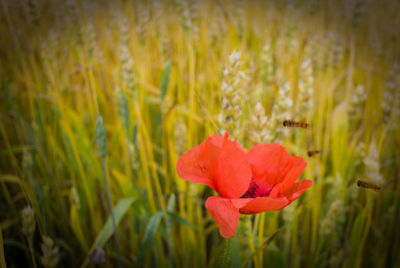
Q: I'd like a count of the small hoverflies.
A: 3